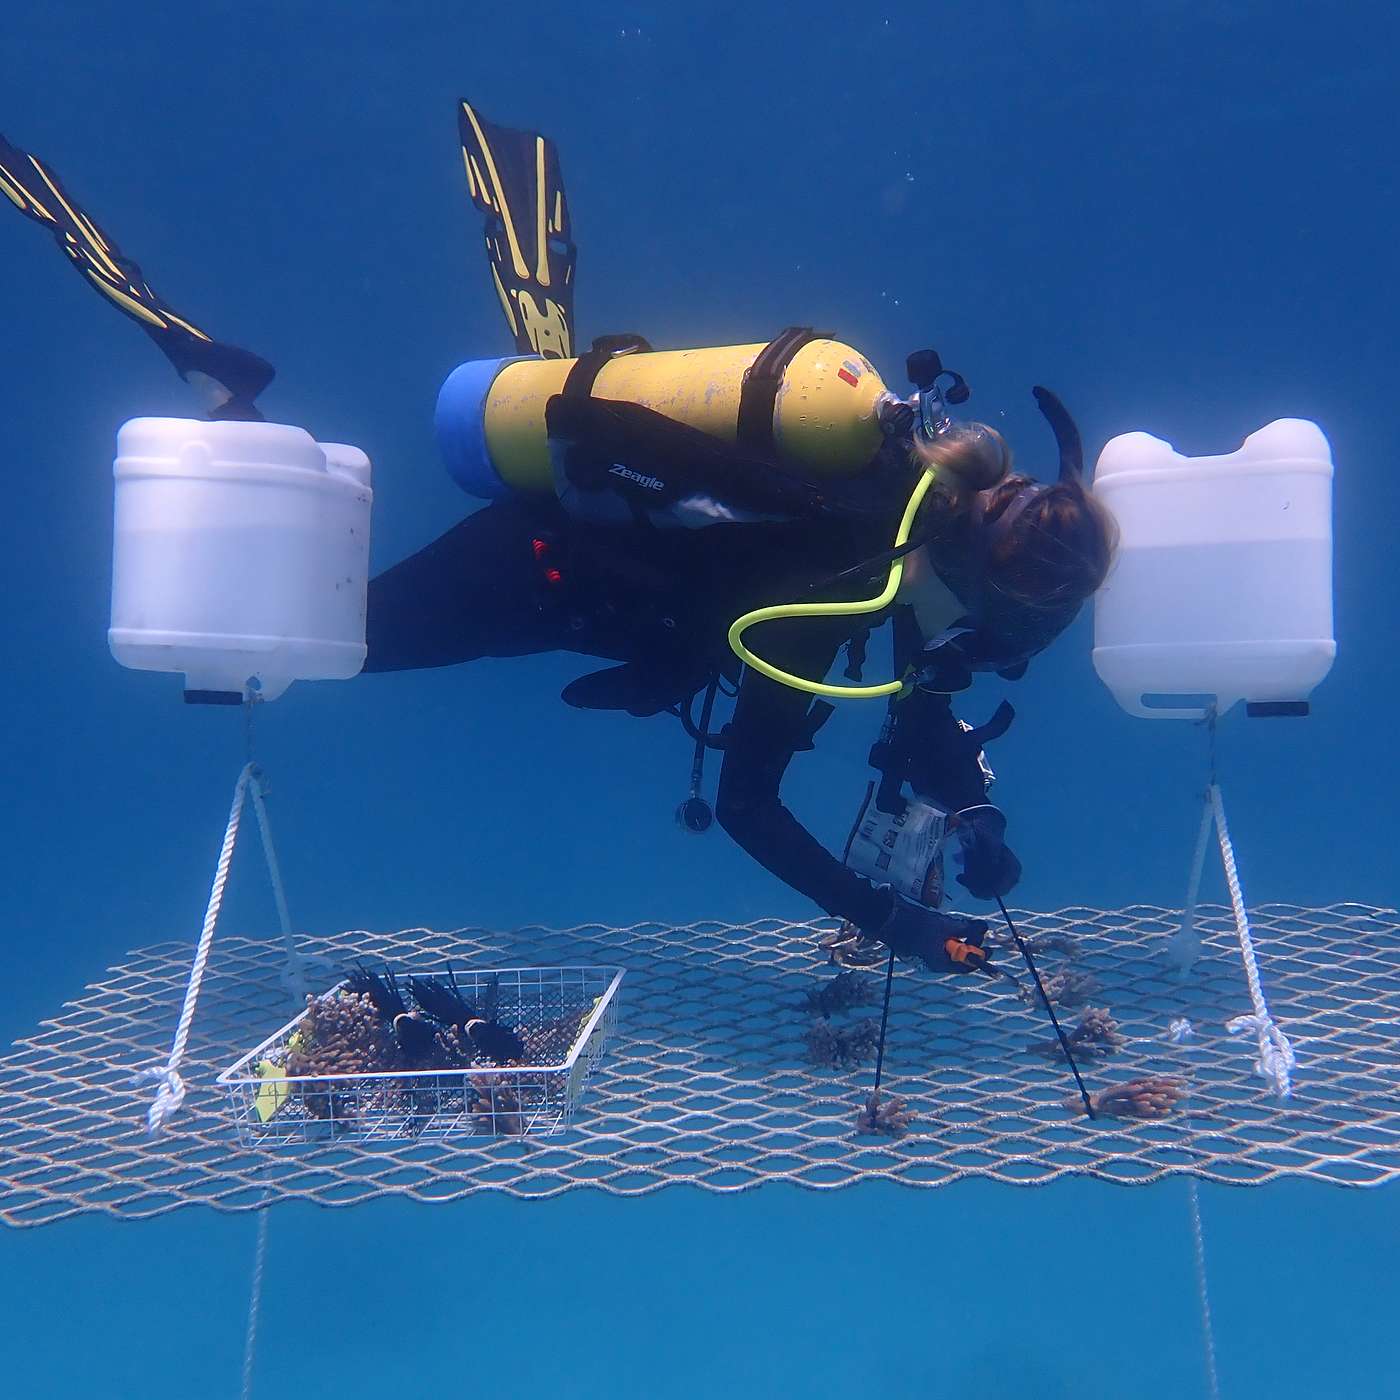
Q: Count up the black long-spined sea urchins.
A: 0